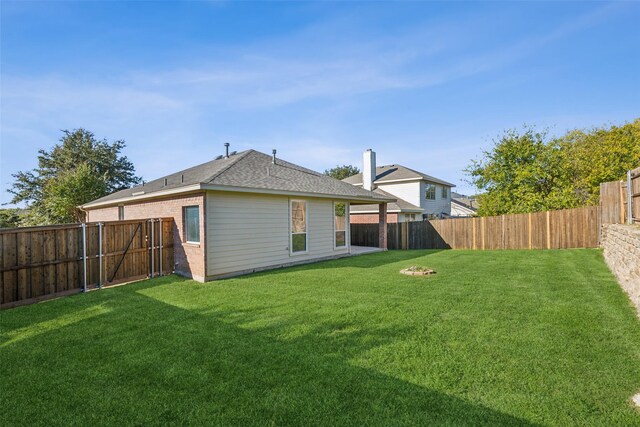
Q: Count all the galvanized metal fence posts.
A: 5